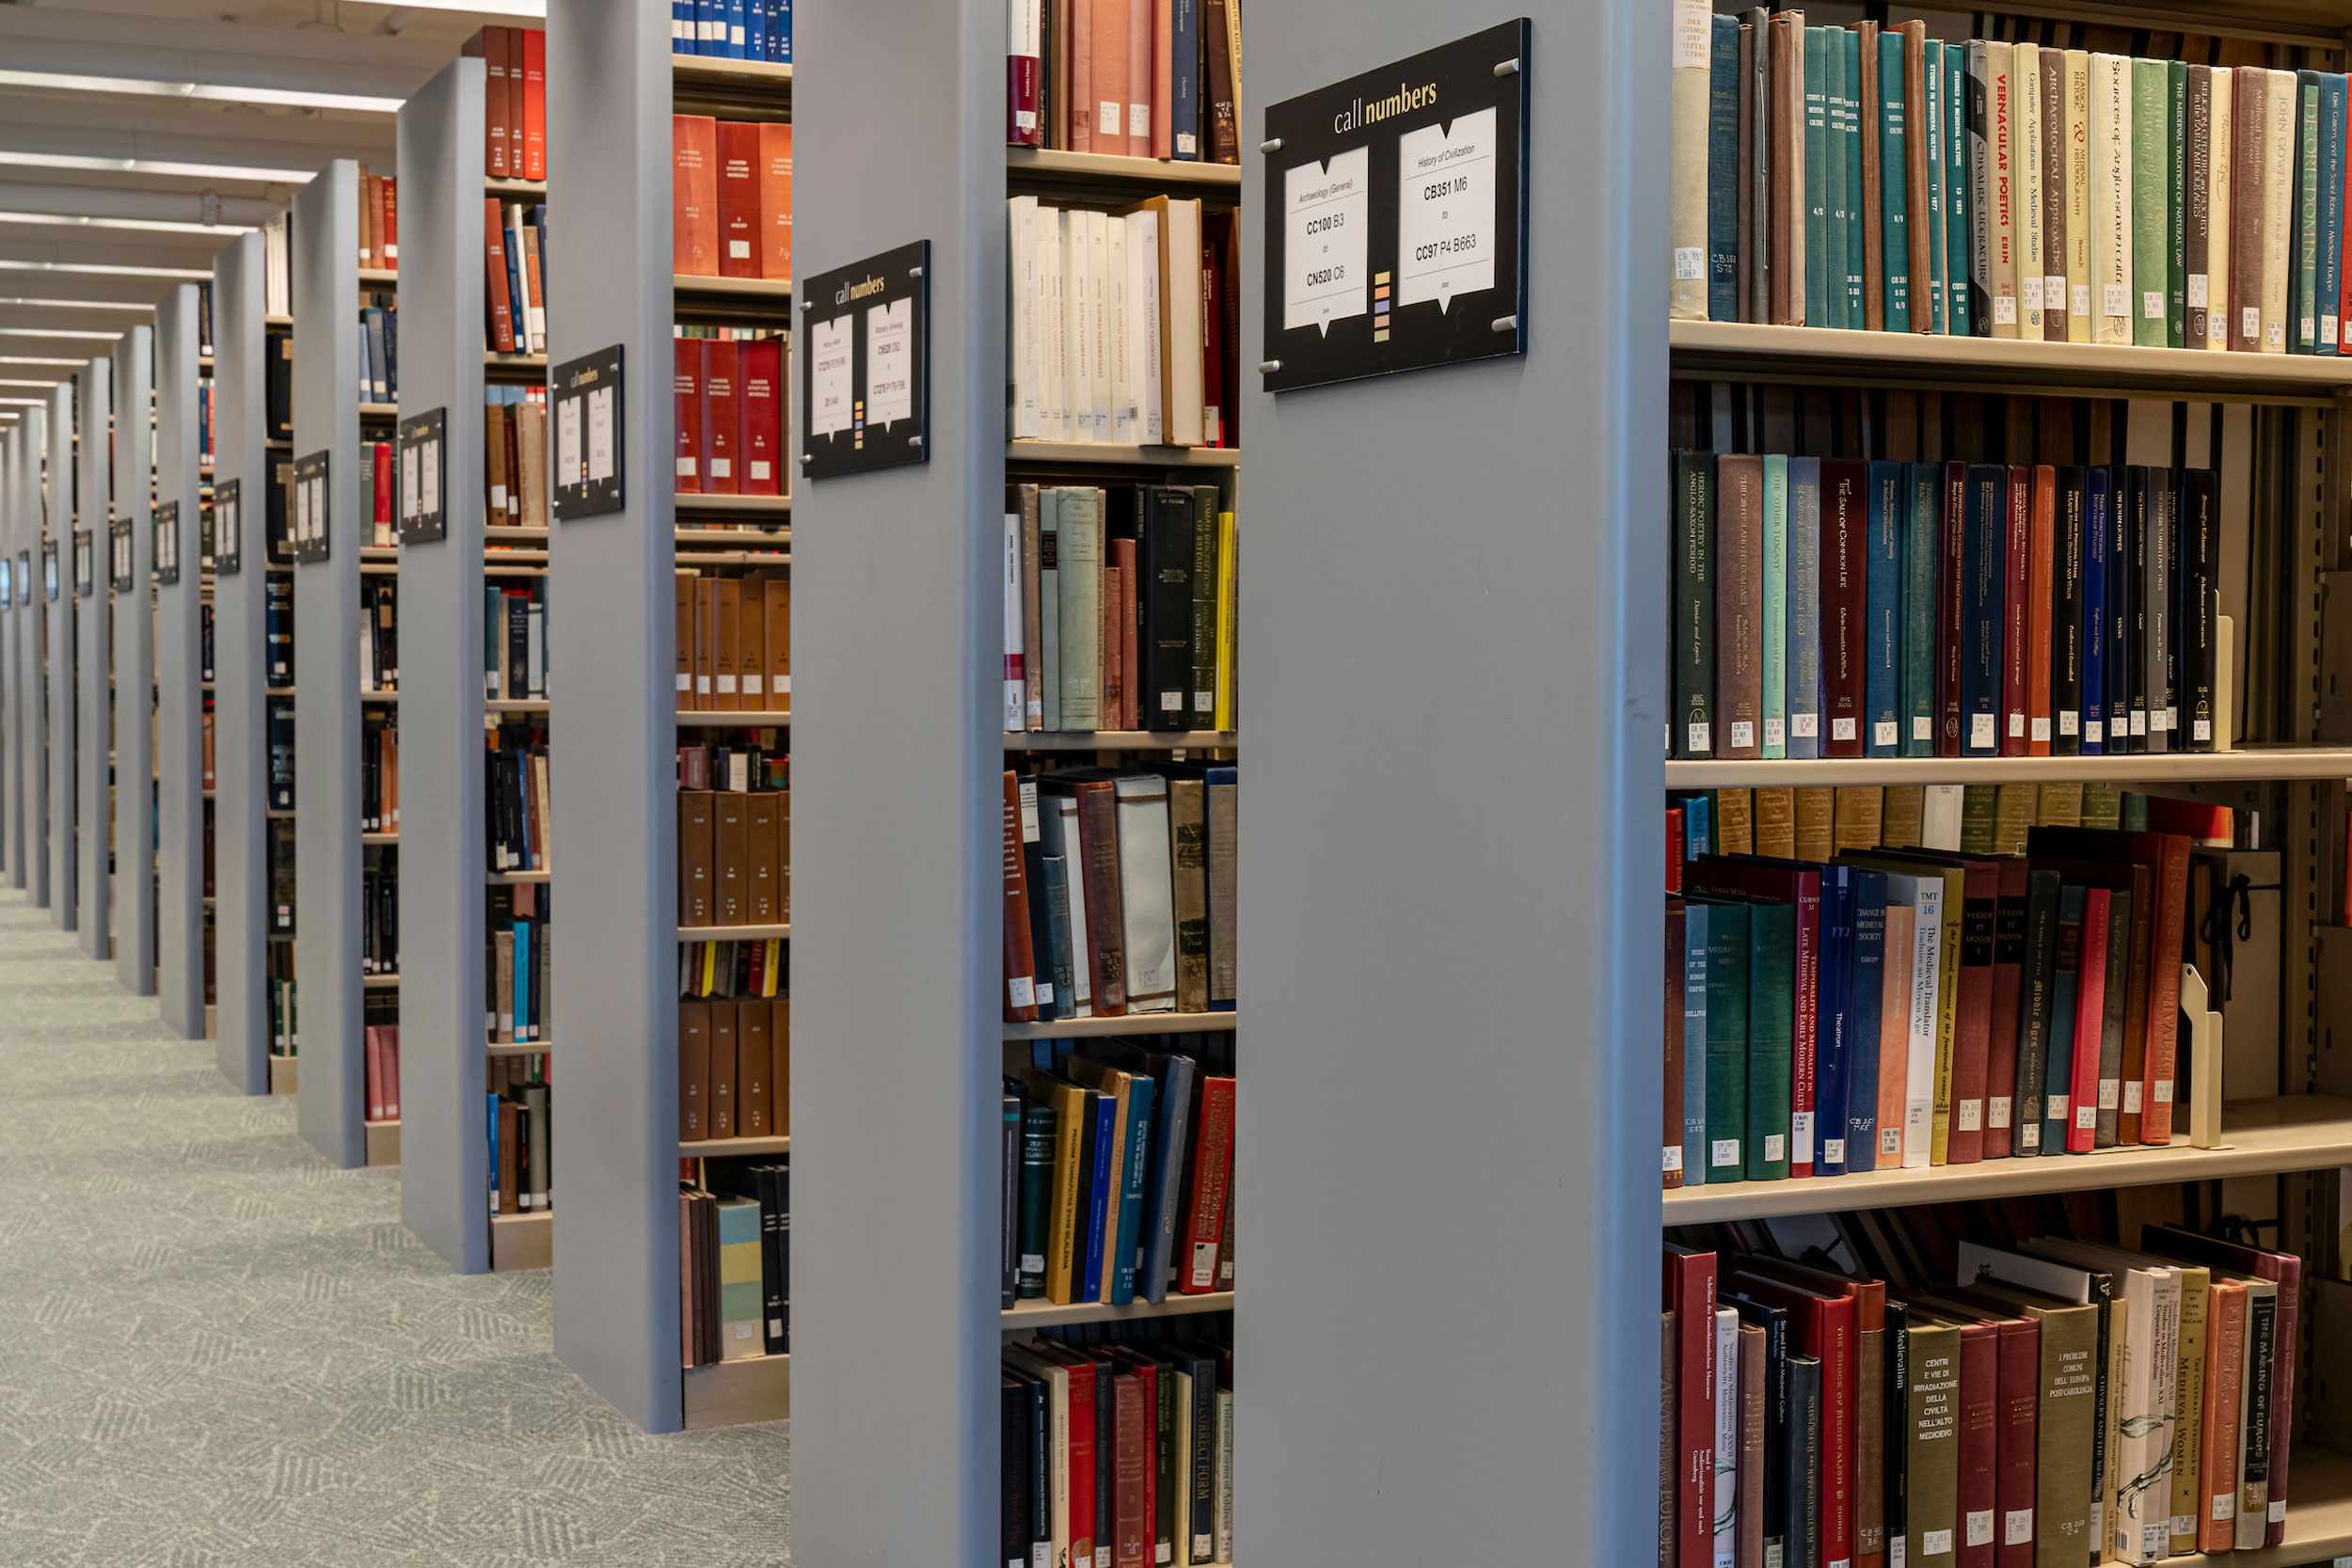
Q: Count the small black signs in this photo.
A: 12